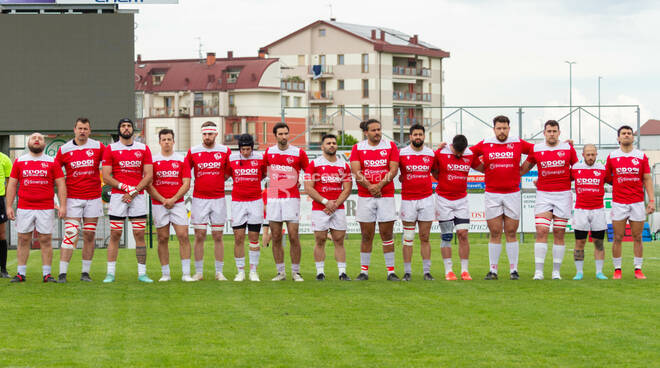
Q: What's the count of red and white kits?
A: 15